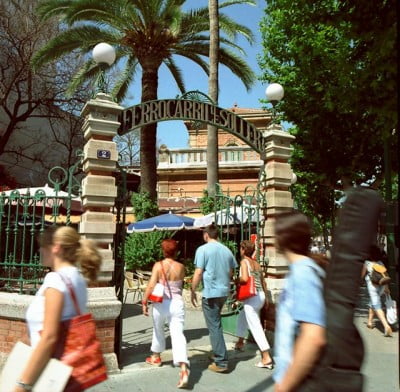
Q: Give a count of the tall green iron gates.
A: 2